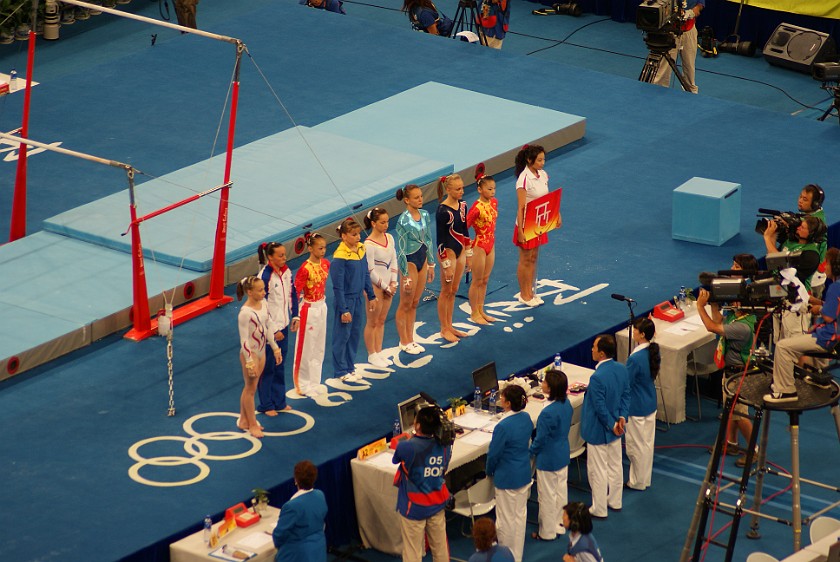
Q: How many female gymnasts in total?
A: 8